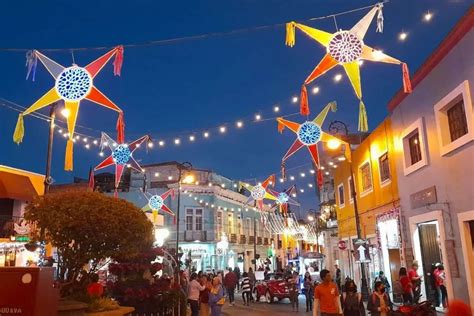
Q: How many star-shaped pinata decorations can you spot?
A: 7